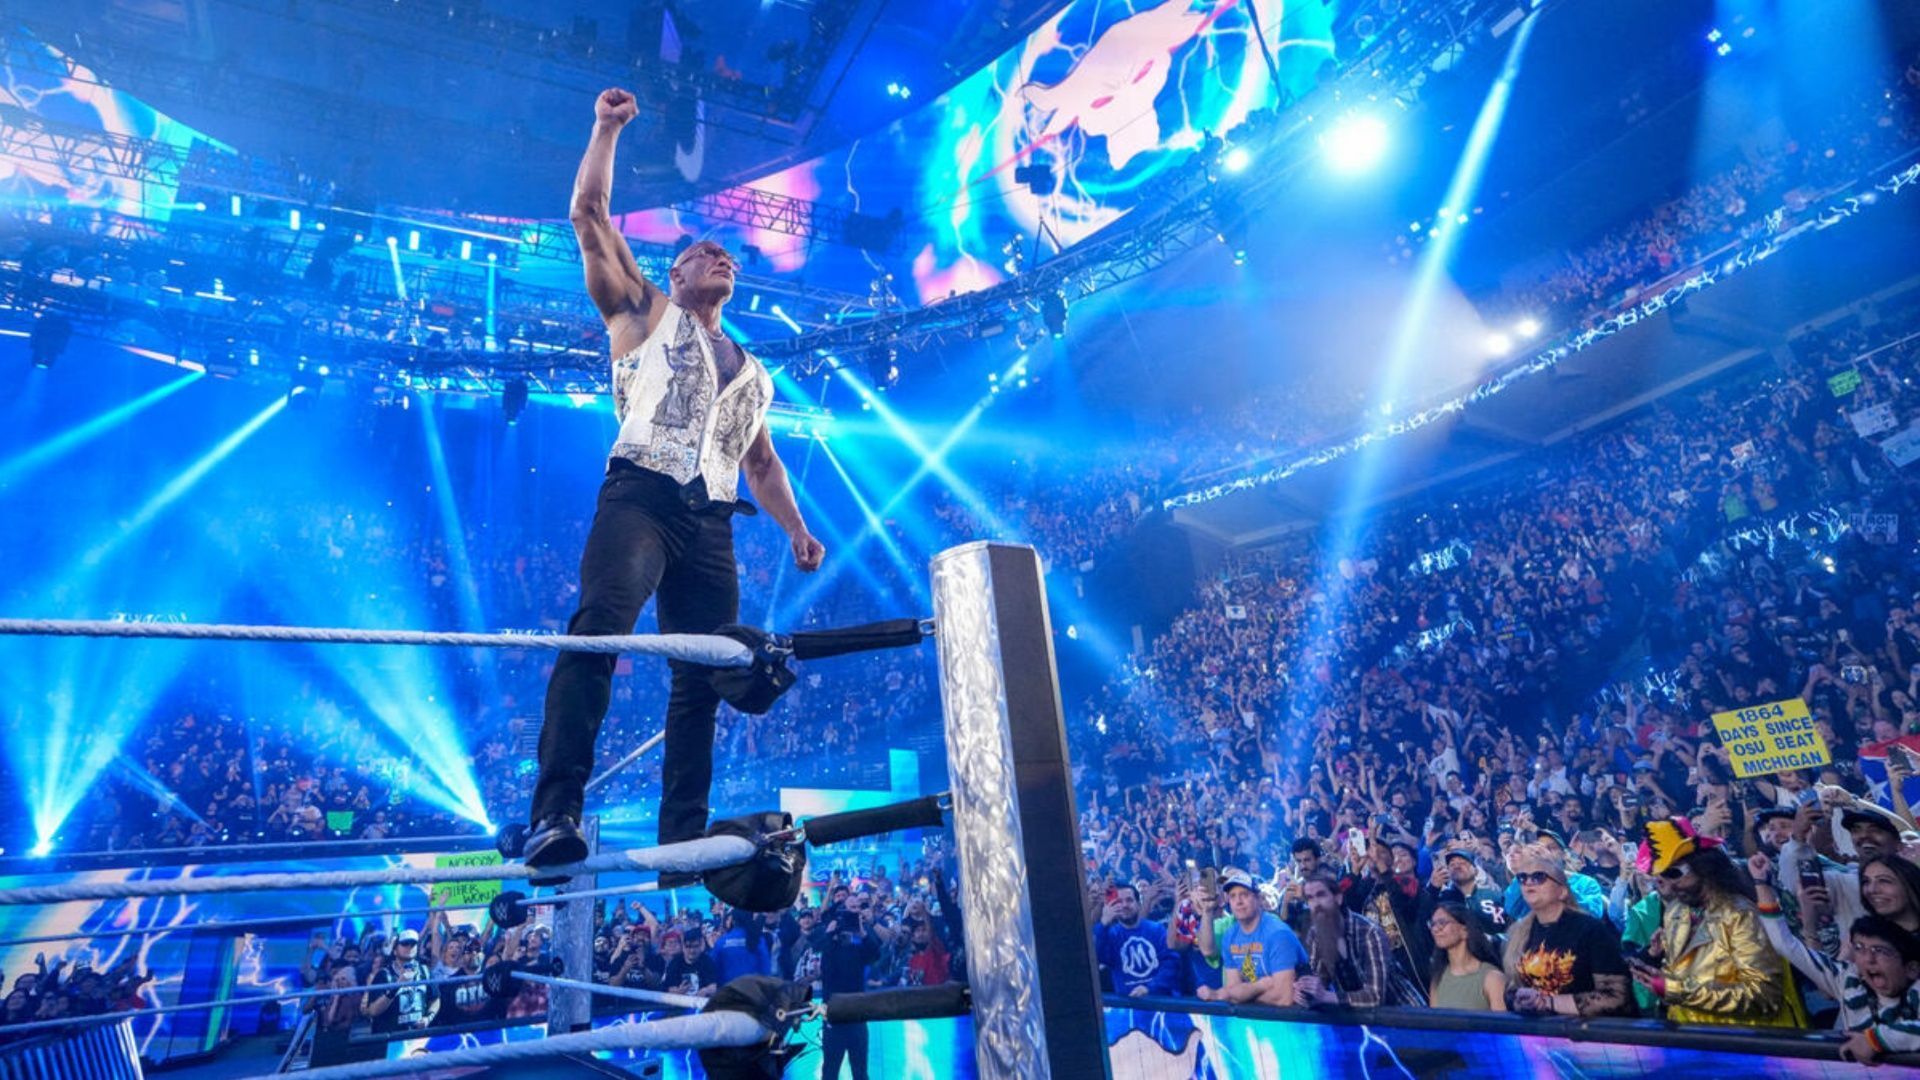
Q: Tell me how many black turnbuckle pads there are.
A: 6